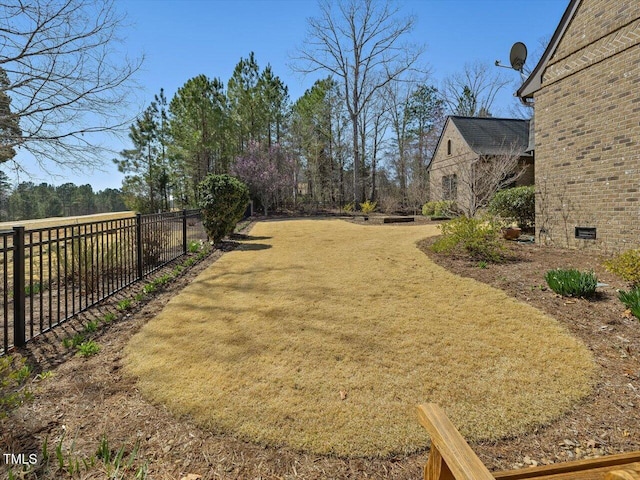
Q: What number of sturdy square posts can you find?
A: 3